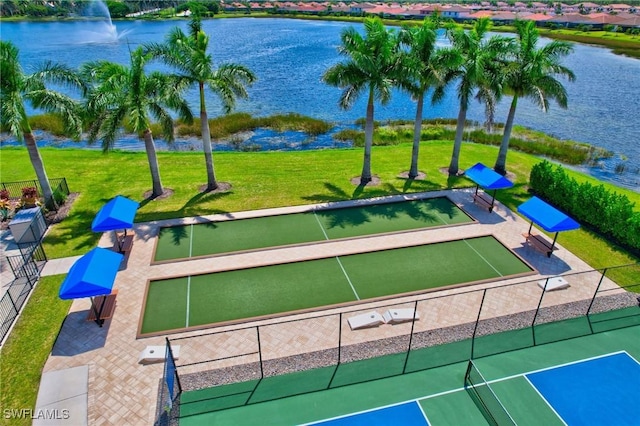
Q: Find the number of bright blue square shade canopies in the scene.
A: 4